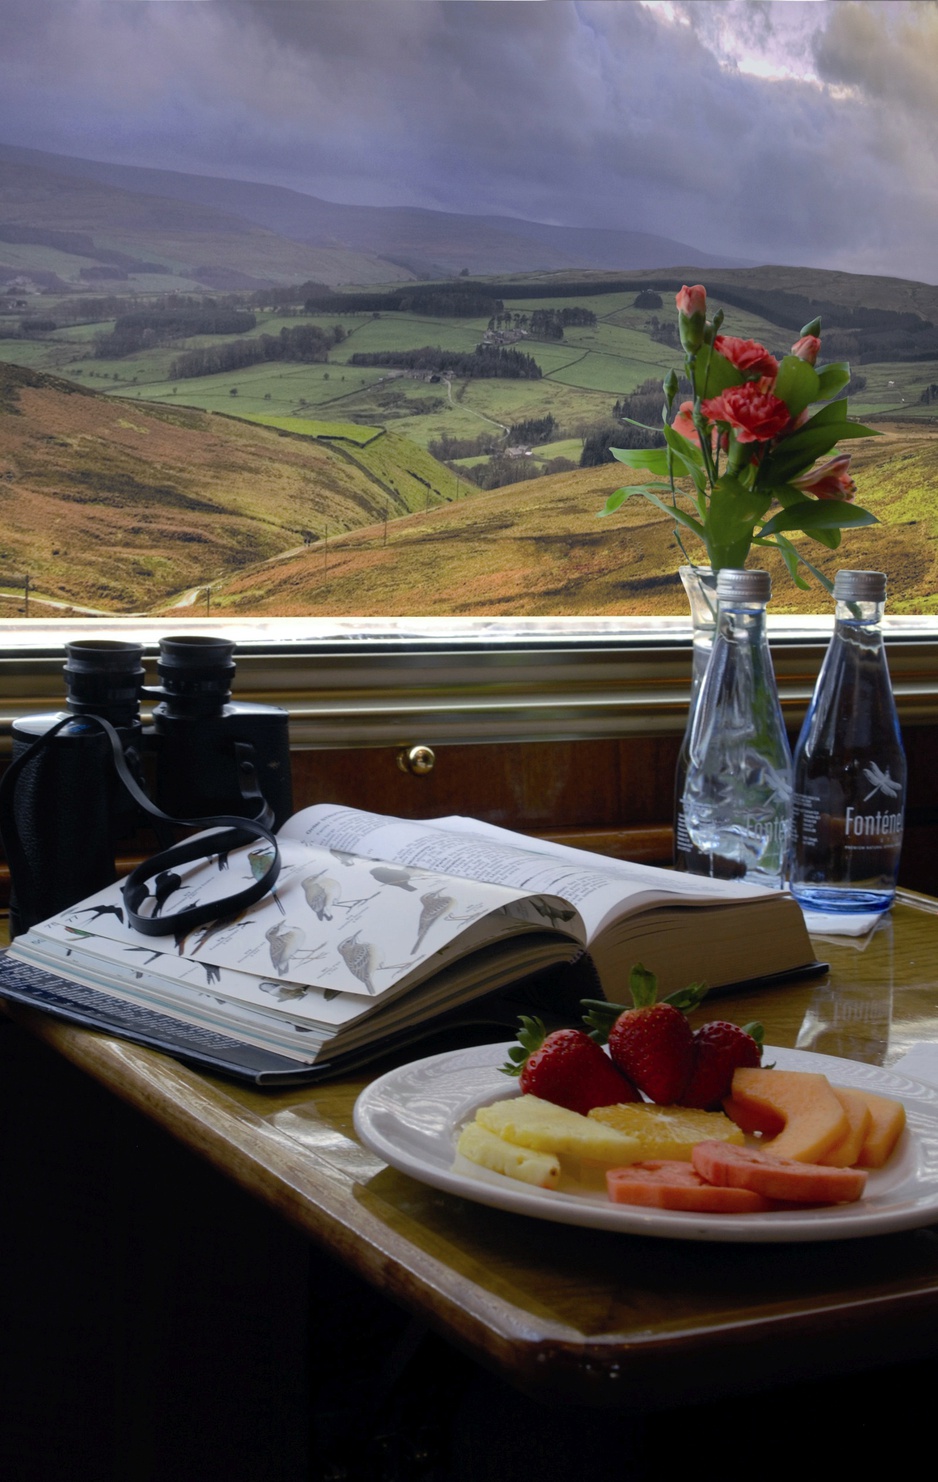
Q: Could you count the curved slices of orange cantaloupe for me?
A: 3